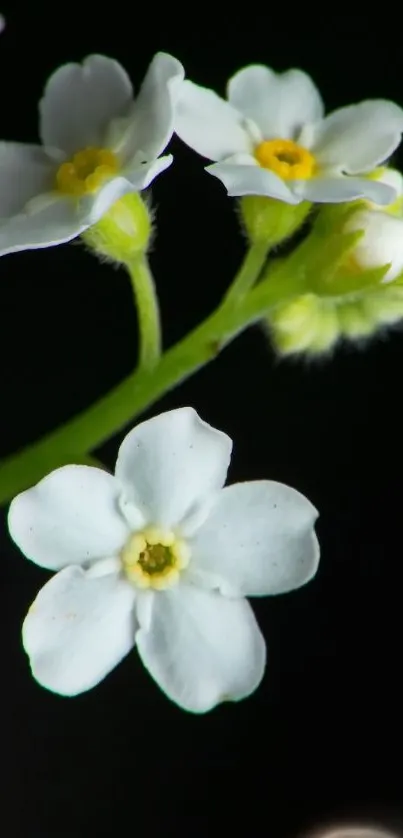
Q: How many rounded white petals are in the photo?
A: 15